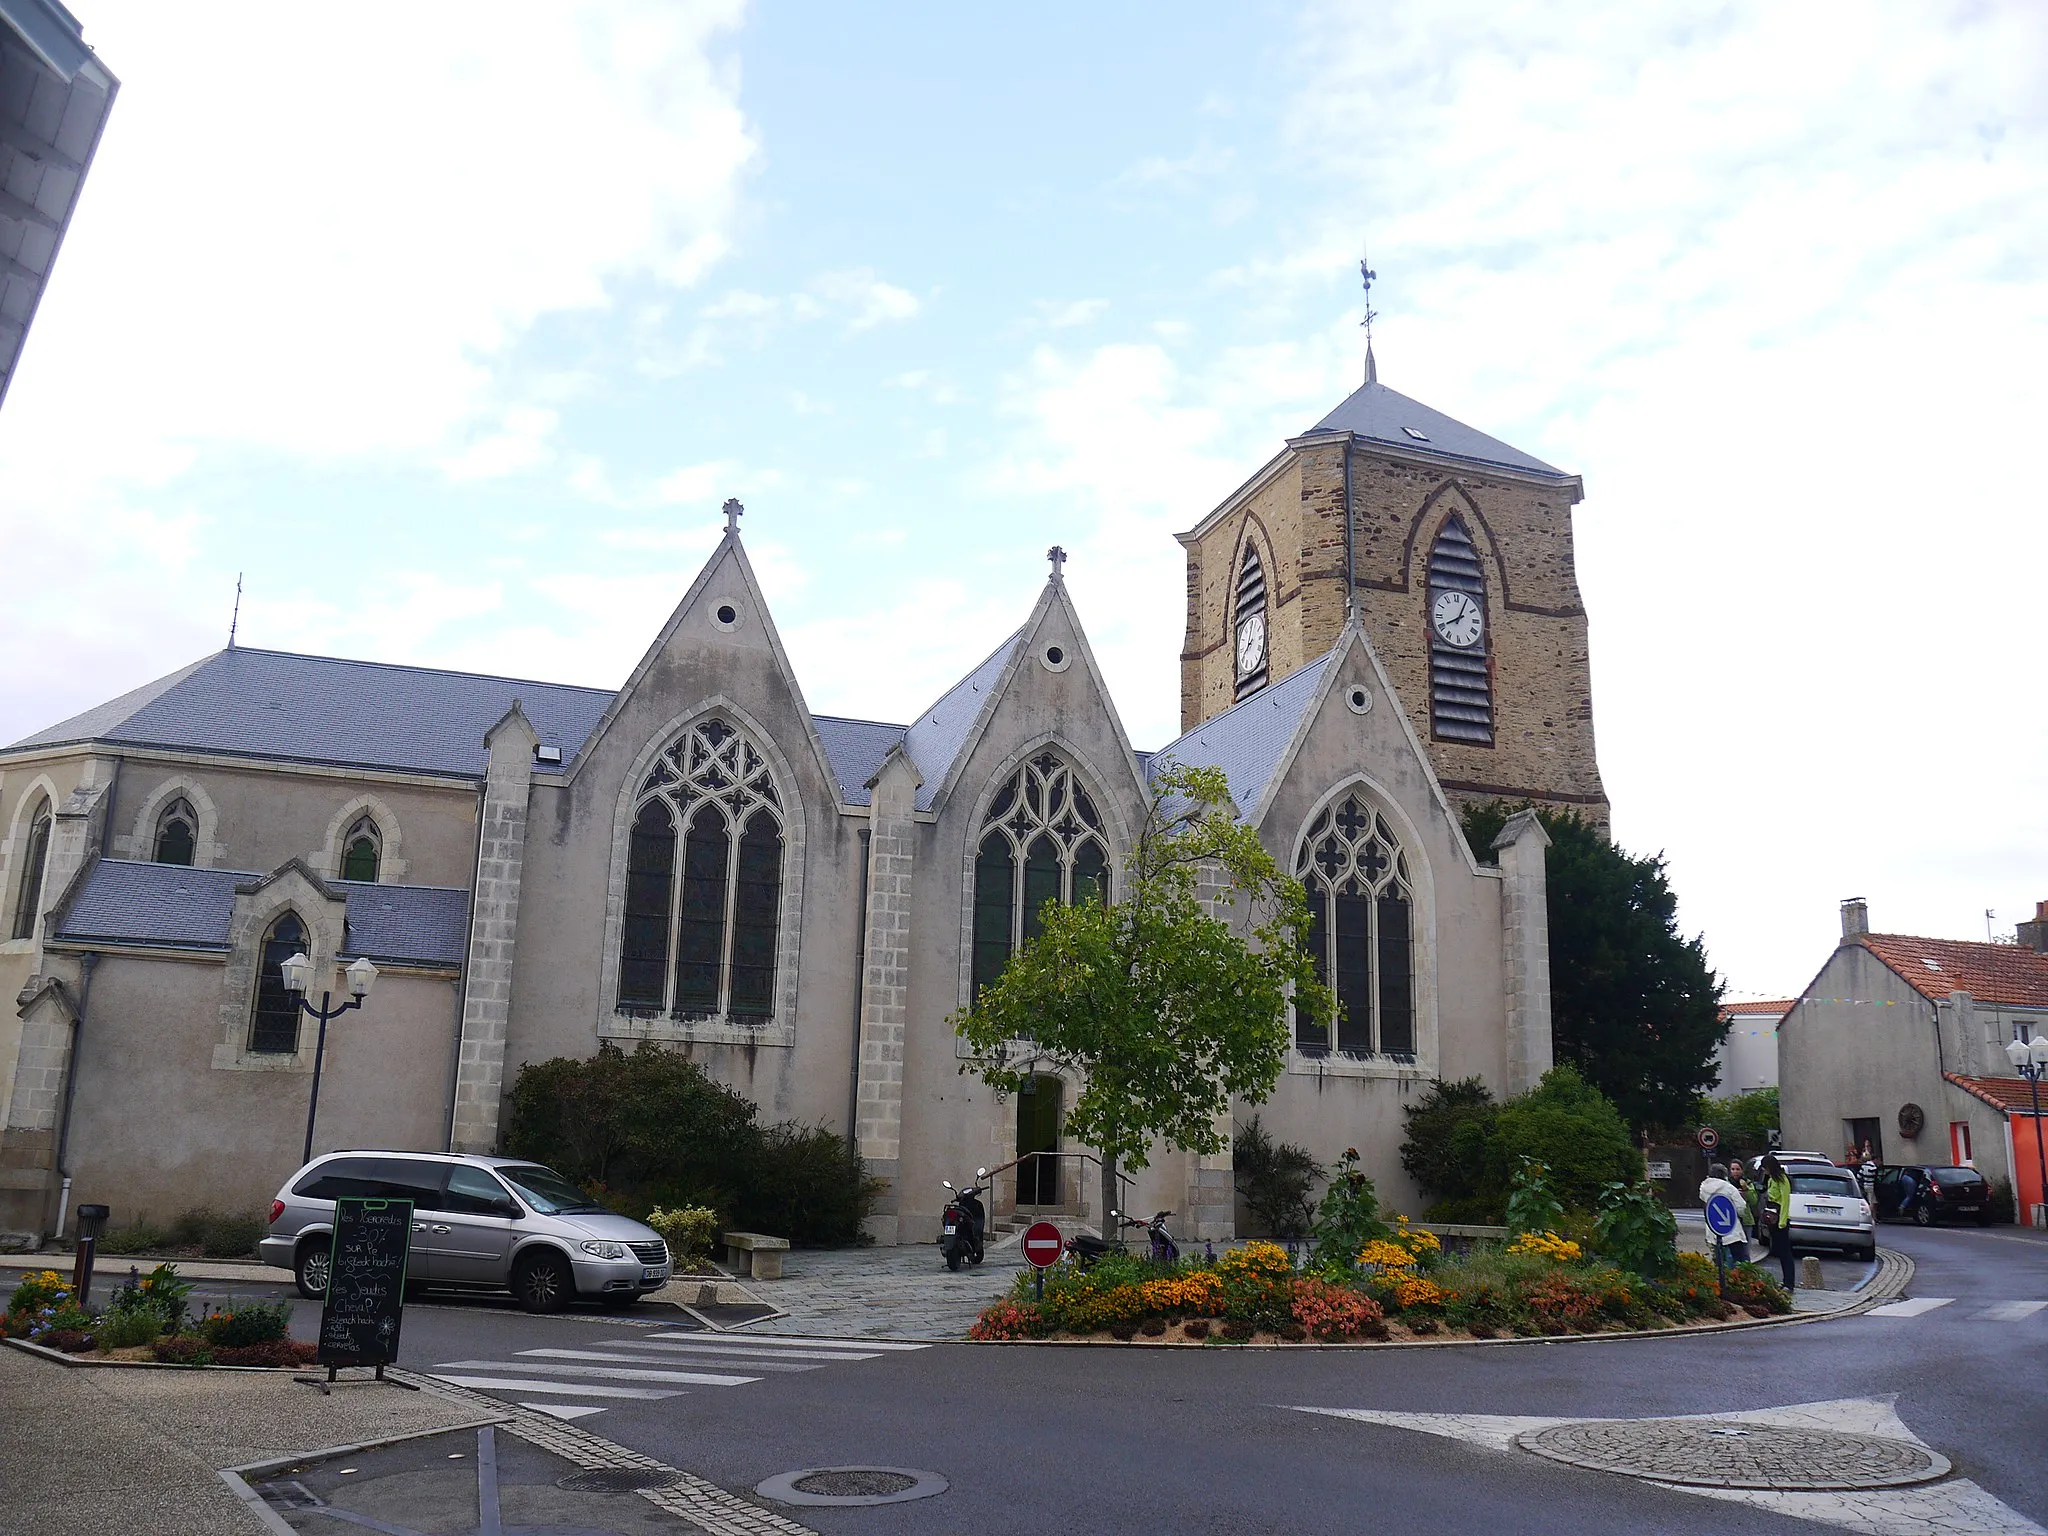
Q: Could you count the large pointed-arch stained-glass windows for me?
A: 3